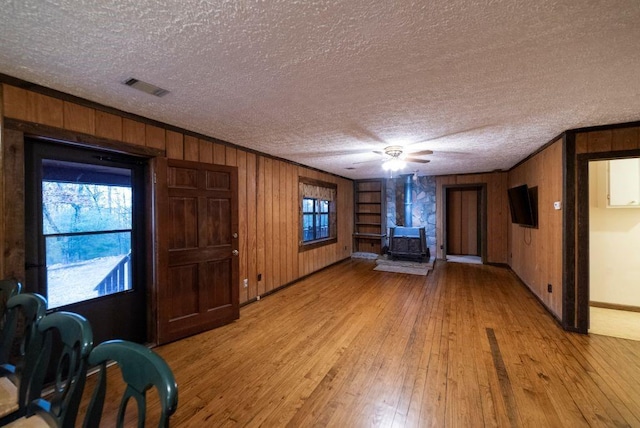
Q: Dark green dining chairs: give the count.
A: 4